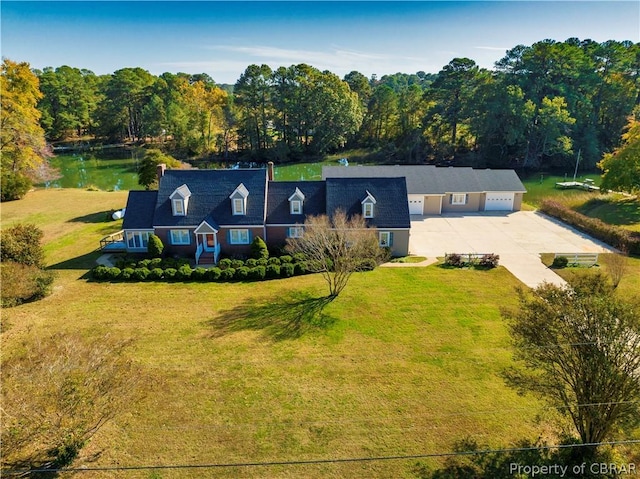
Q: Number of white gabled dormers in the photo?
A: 4